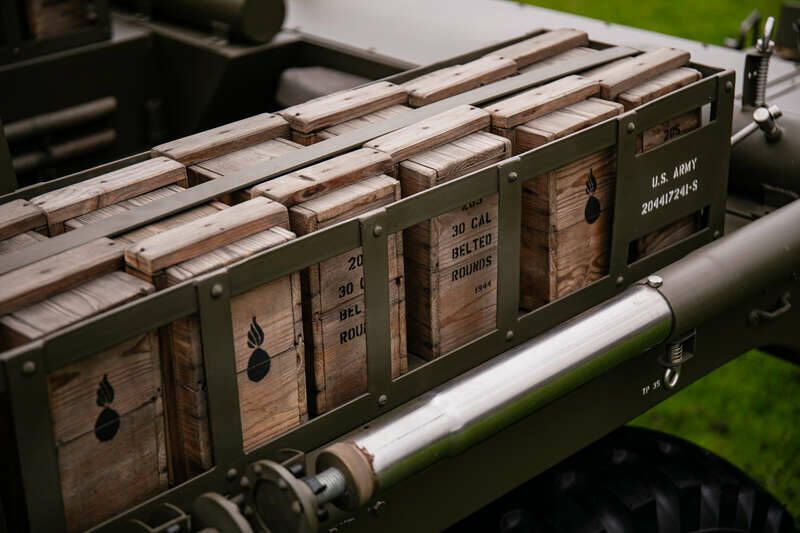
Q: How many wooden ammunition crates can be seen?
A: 12